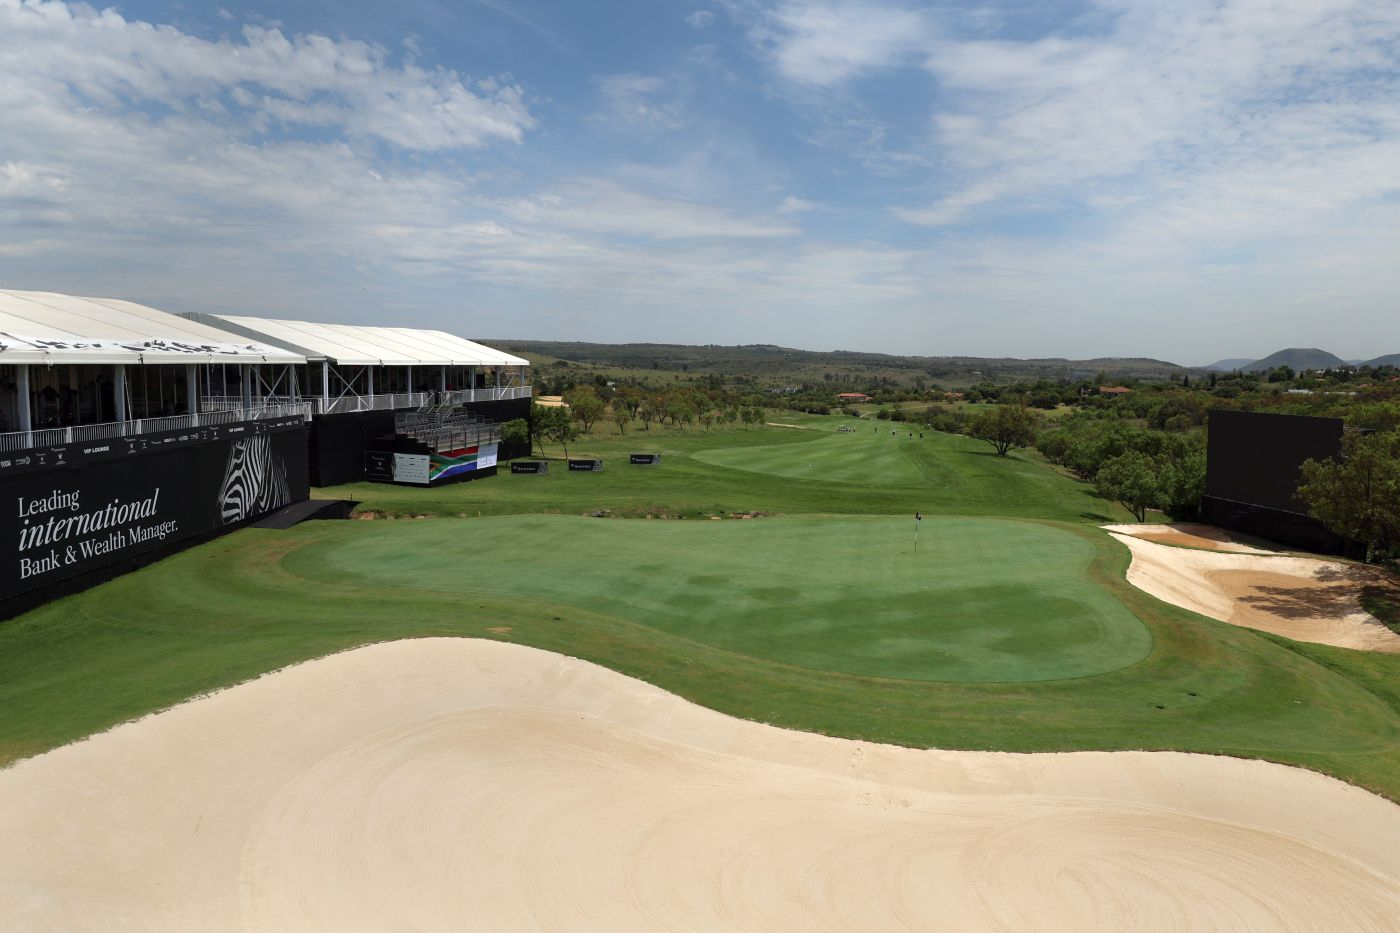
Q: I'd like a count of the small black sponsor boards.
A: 3